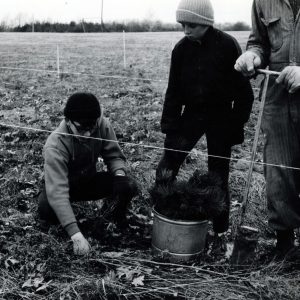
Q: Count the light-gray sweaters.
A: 1